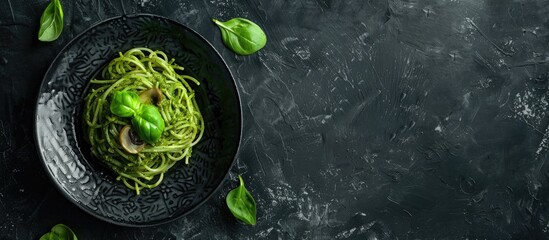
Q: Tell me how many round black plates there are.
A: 1